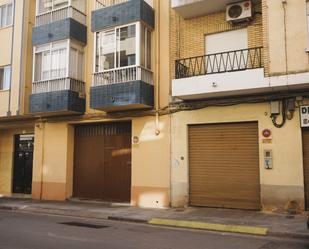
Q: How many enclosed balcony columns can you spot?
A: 2